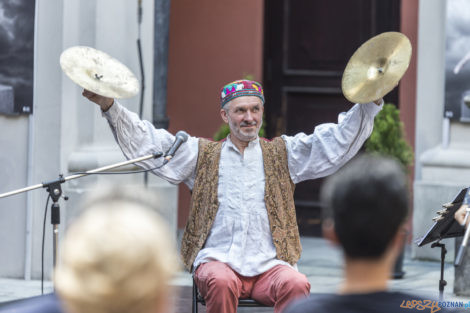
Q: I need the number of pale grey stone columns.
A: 2